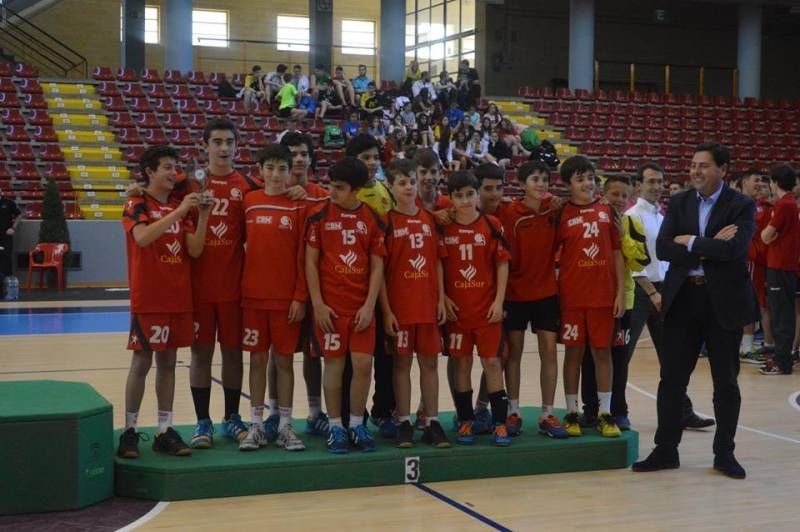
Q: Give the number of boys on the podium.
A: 13